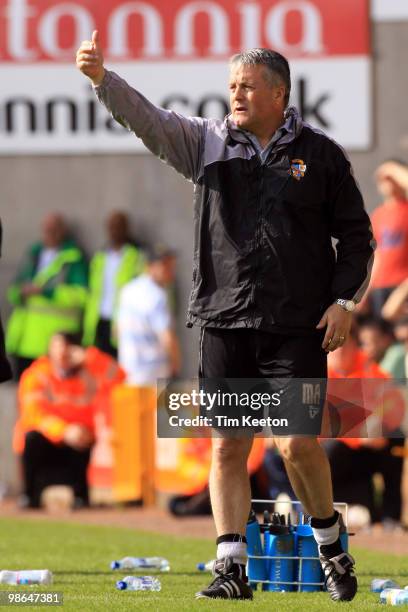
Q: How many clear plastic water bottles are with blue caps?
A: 3